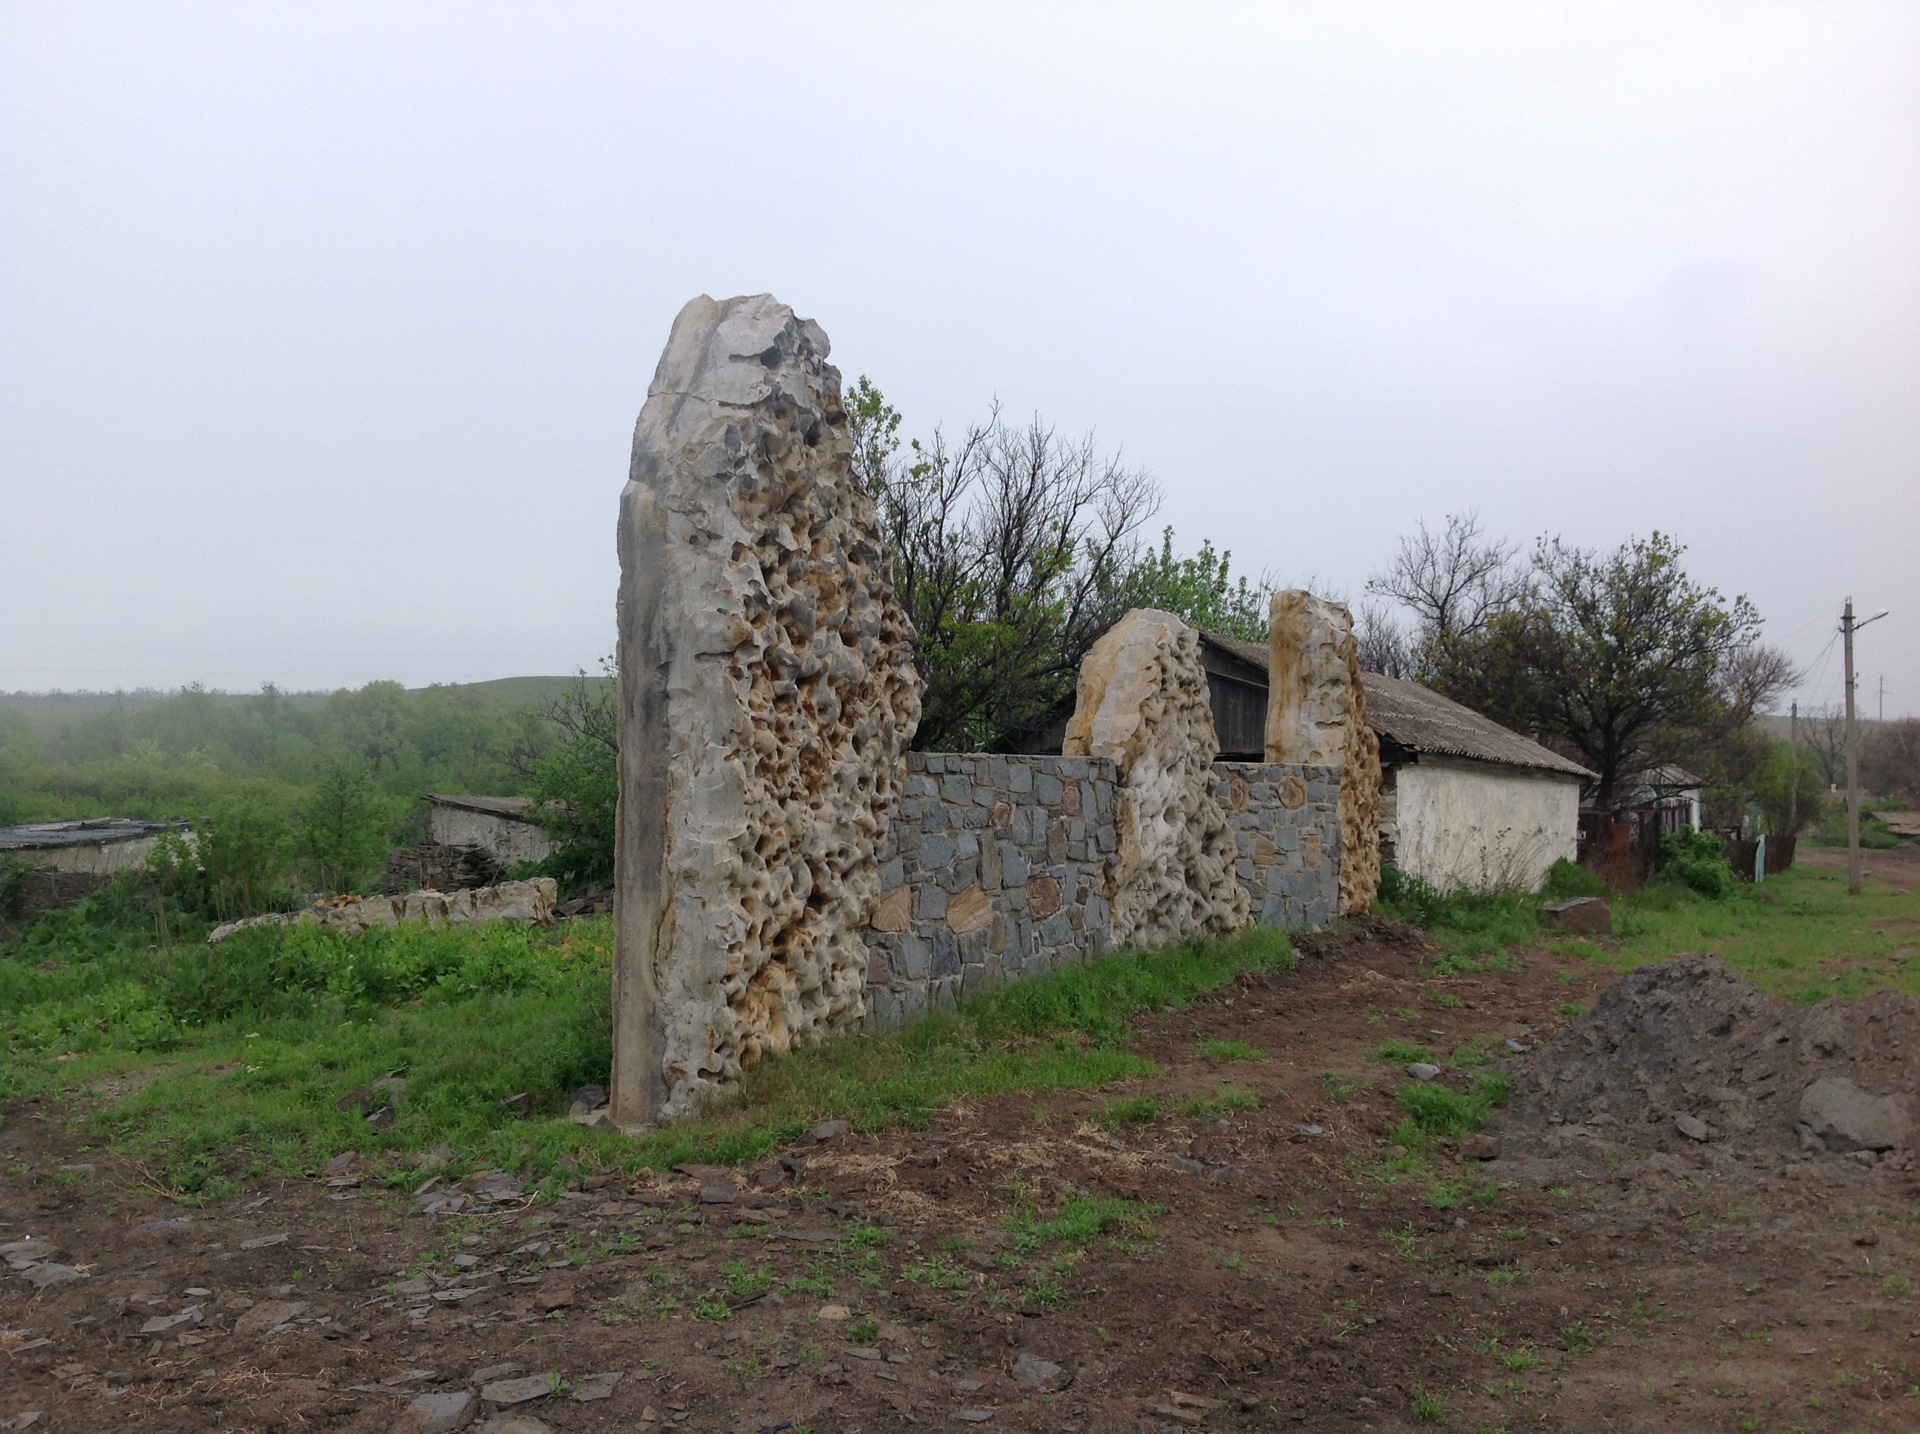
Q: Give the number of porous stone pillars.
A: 3